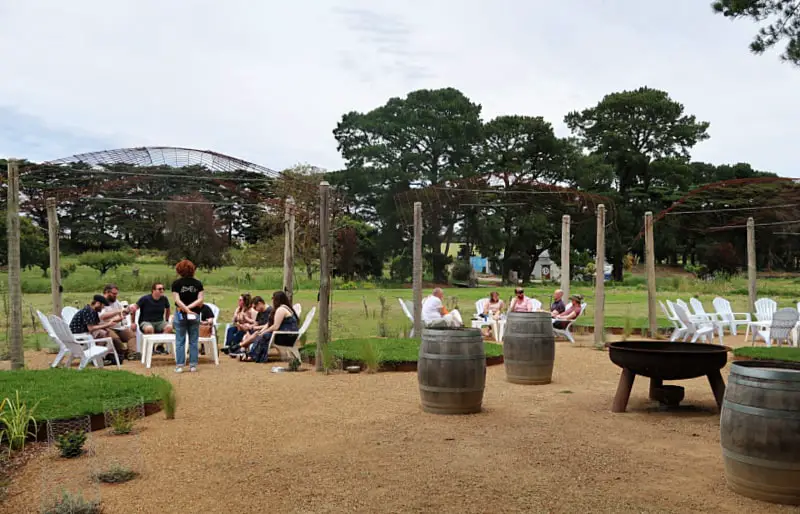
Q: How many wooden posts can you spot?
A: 9